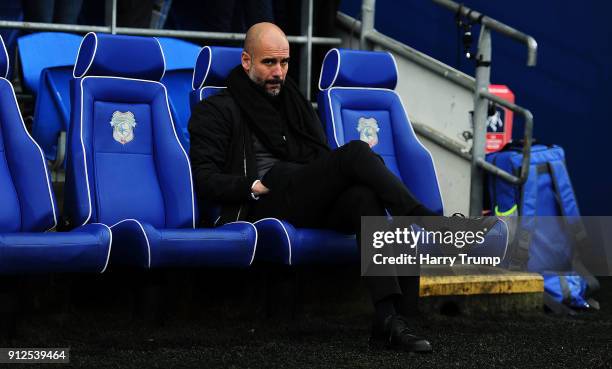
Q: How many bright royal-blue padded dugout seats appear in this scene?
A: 4